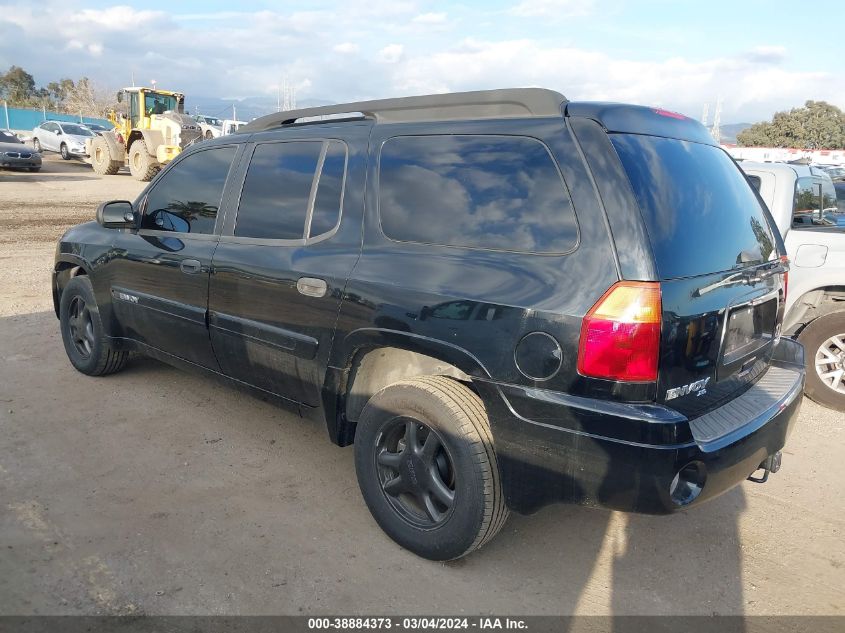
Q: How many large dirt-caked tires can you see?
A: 2